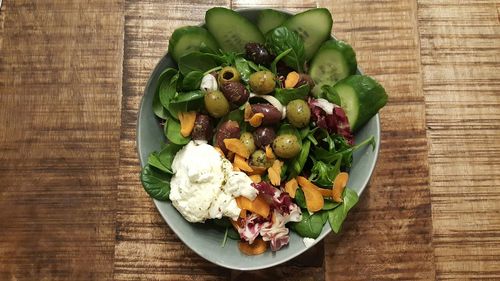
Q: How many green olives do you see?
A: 7